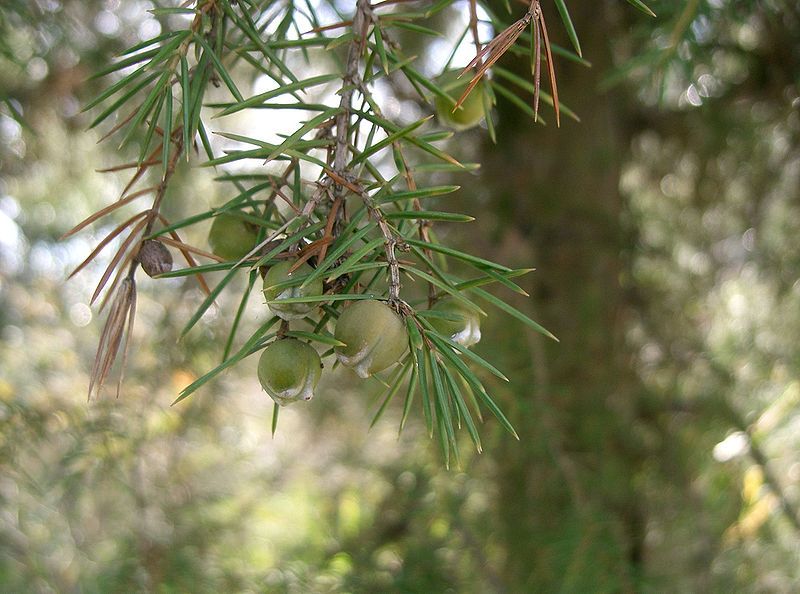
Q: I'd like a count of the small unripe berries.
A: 6